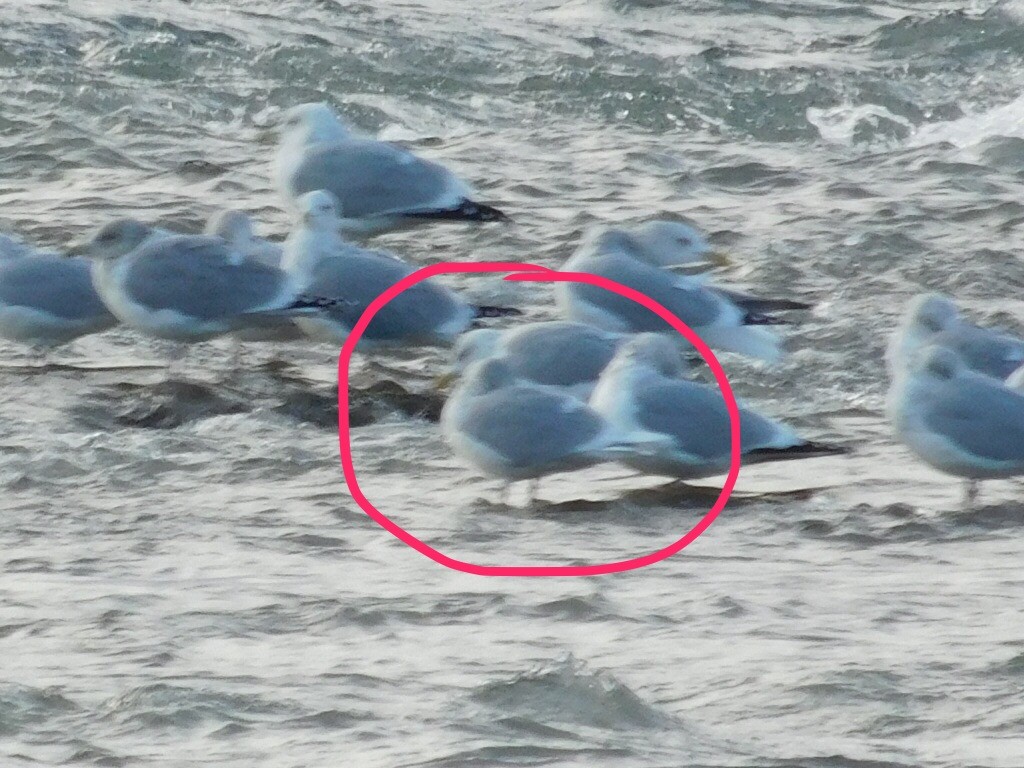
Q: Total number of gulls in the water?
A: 13